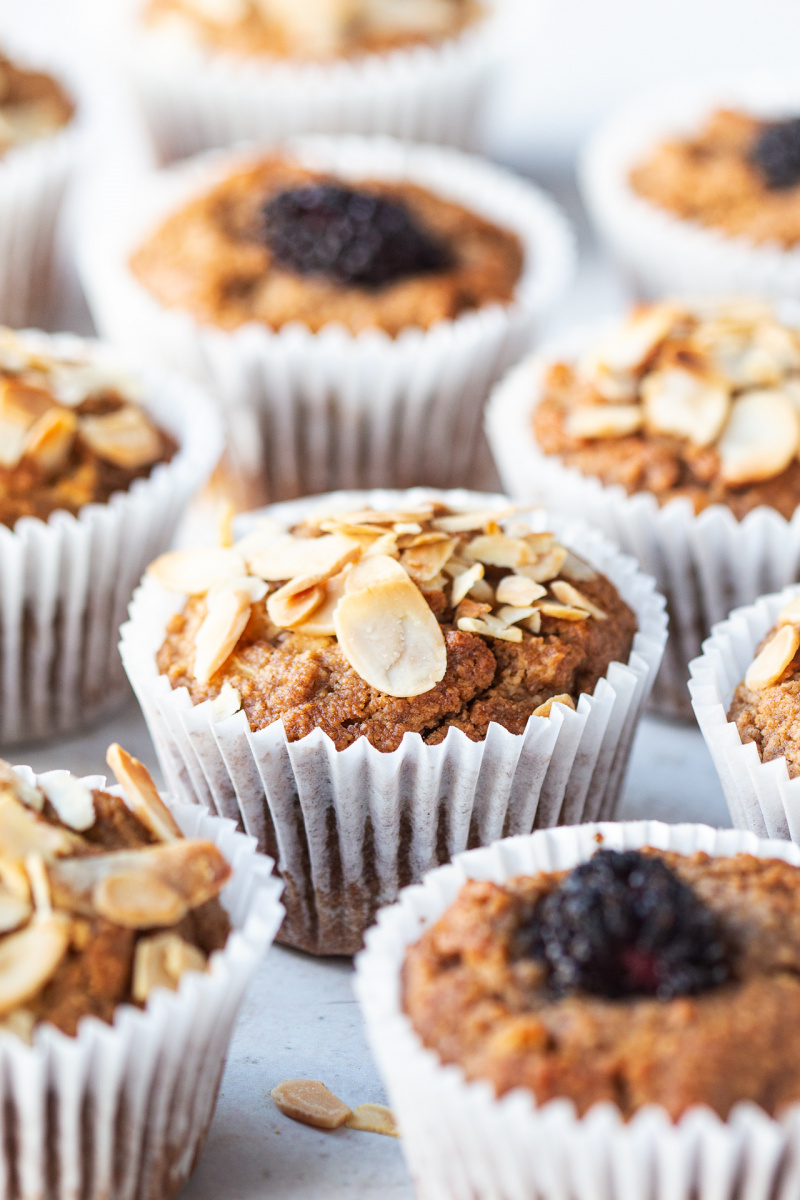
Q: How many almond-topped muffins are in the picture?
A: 7